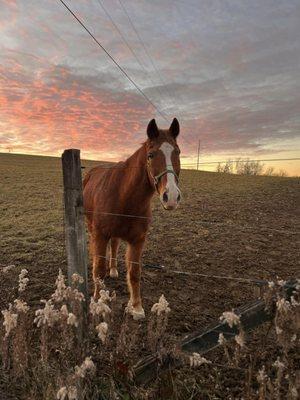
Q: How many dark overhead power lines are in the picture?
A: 3